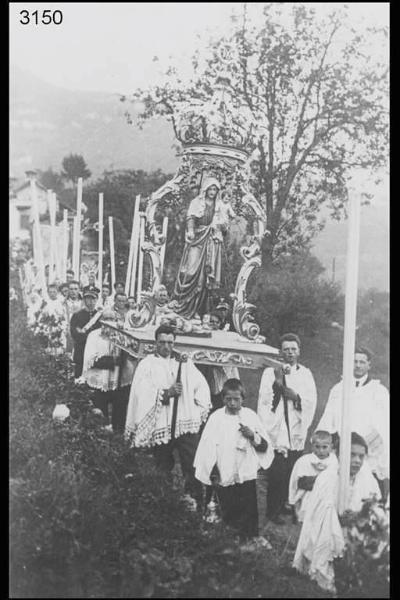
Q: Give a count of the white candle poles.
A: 13